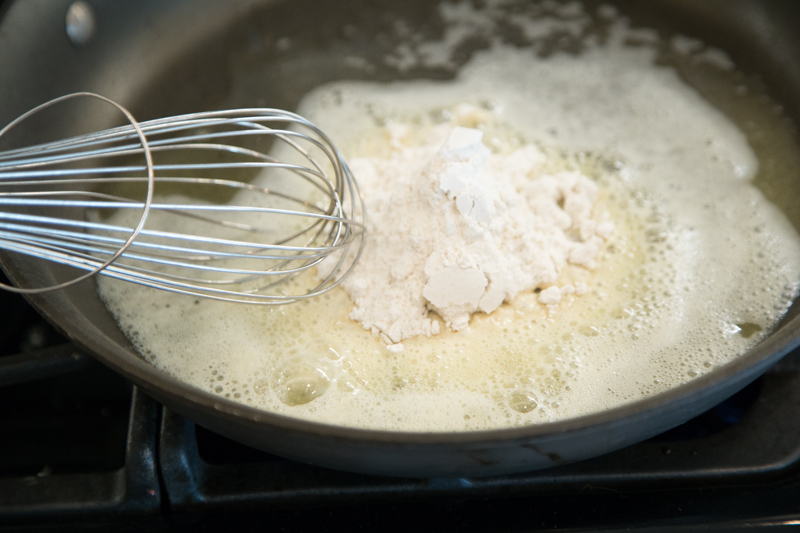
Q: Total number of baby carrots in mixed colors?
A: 0